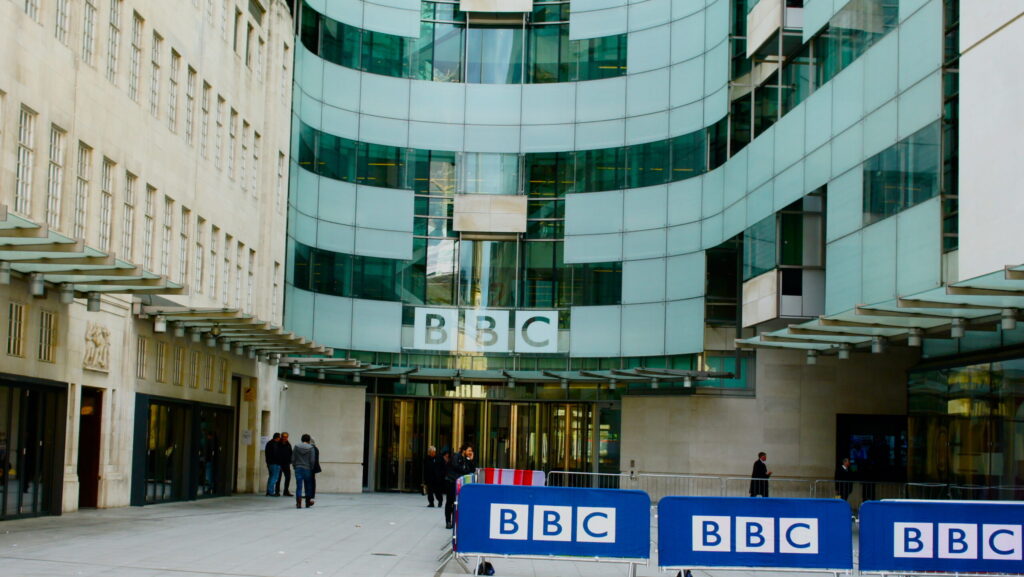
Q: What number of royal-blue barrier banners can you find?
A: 3